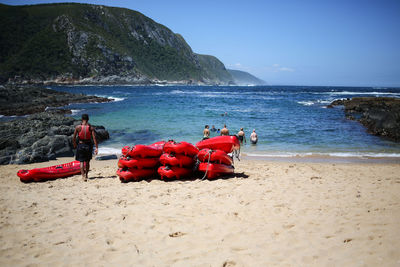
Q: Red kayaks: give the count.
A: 10